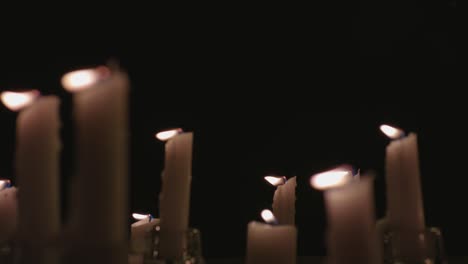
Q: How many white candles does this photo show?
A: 9